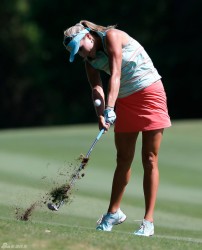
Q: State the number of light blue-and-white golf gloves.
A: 1